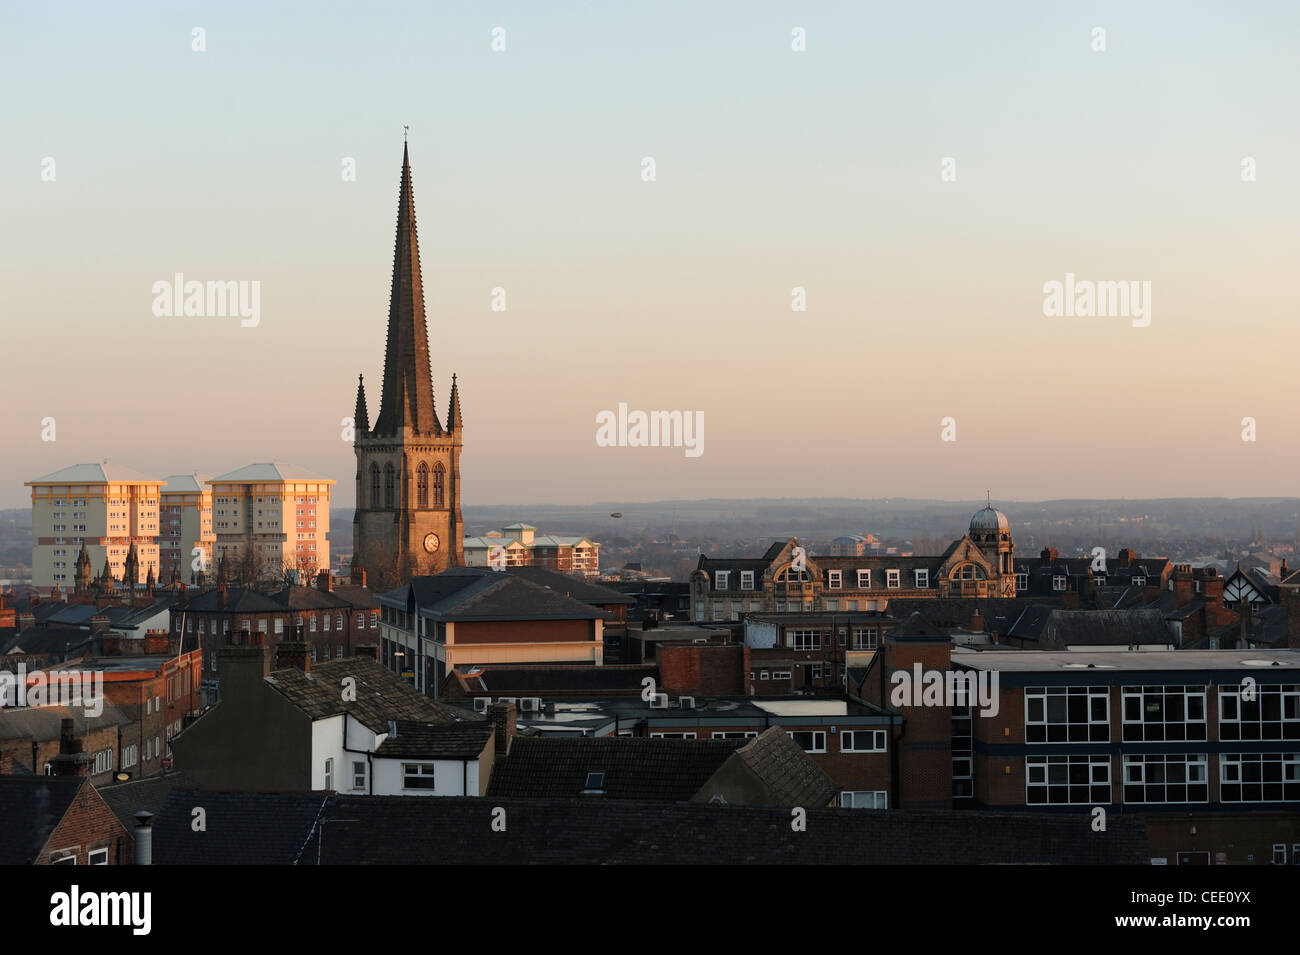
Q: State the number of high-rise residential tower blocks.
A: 3